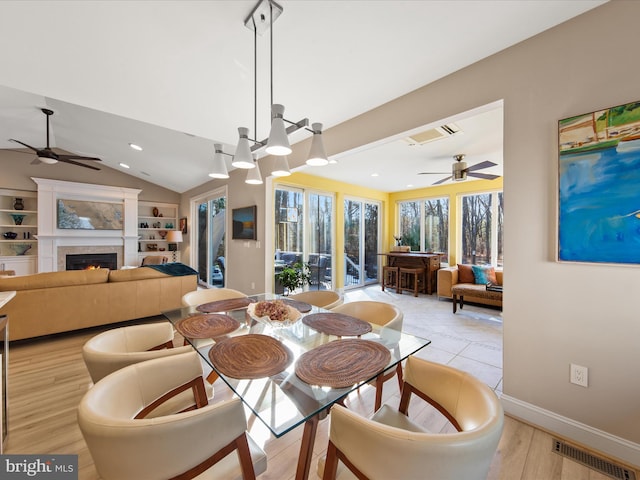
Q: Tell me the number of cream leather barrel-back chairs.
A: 6